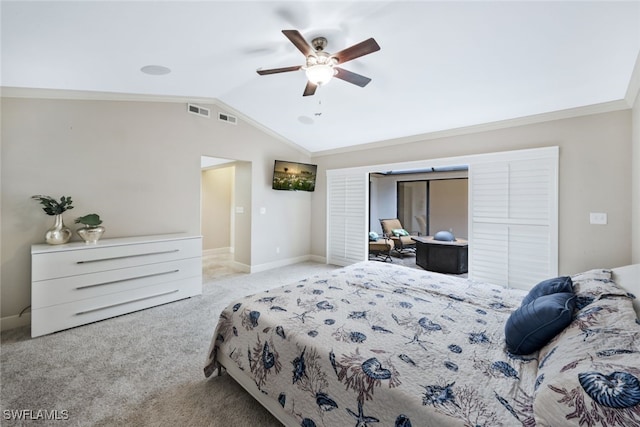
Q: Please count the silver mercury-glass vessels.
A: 2